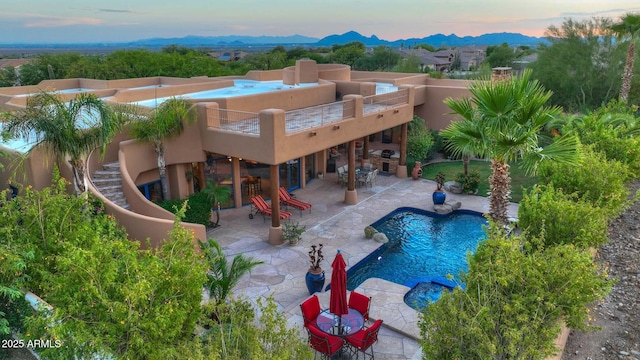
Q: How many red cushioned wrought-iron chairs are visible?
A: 4